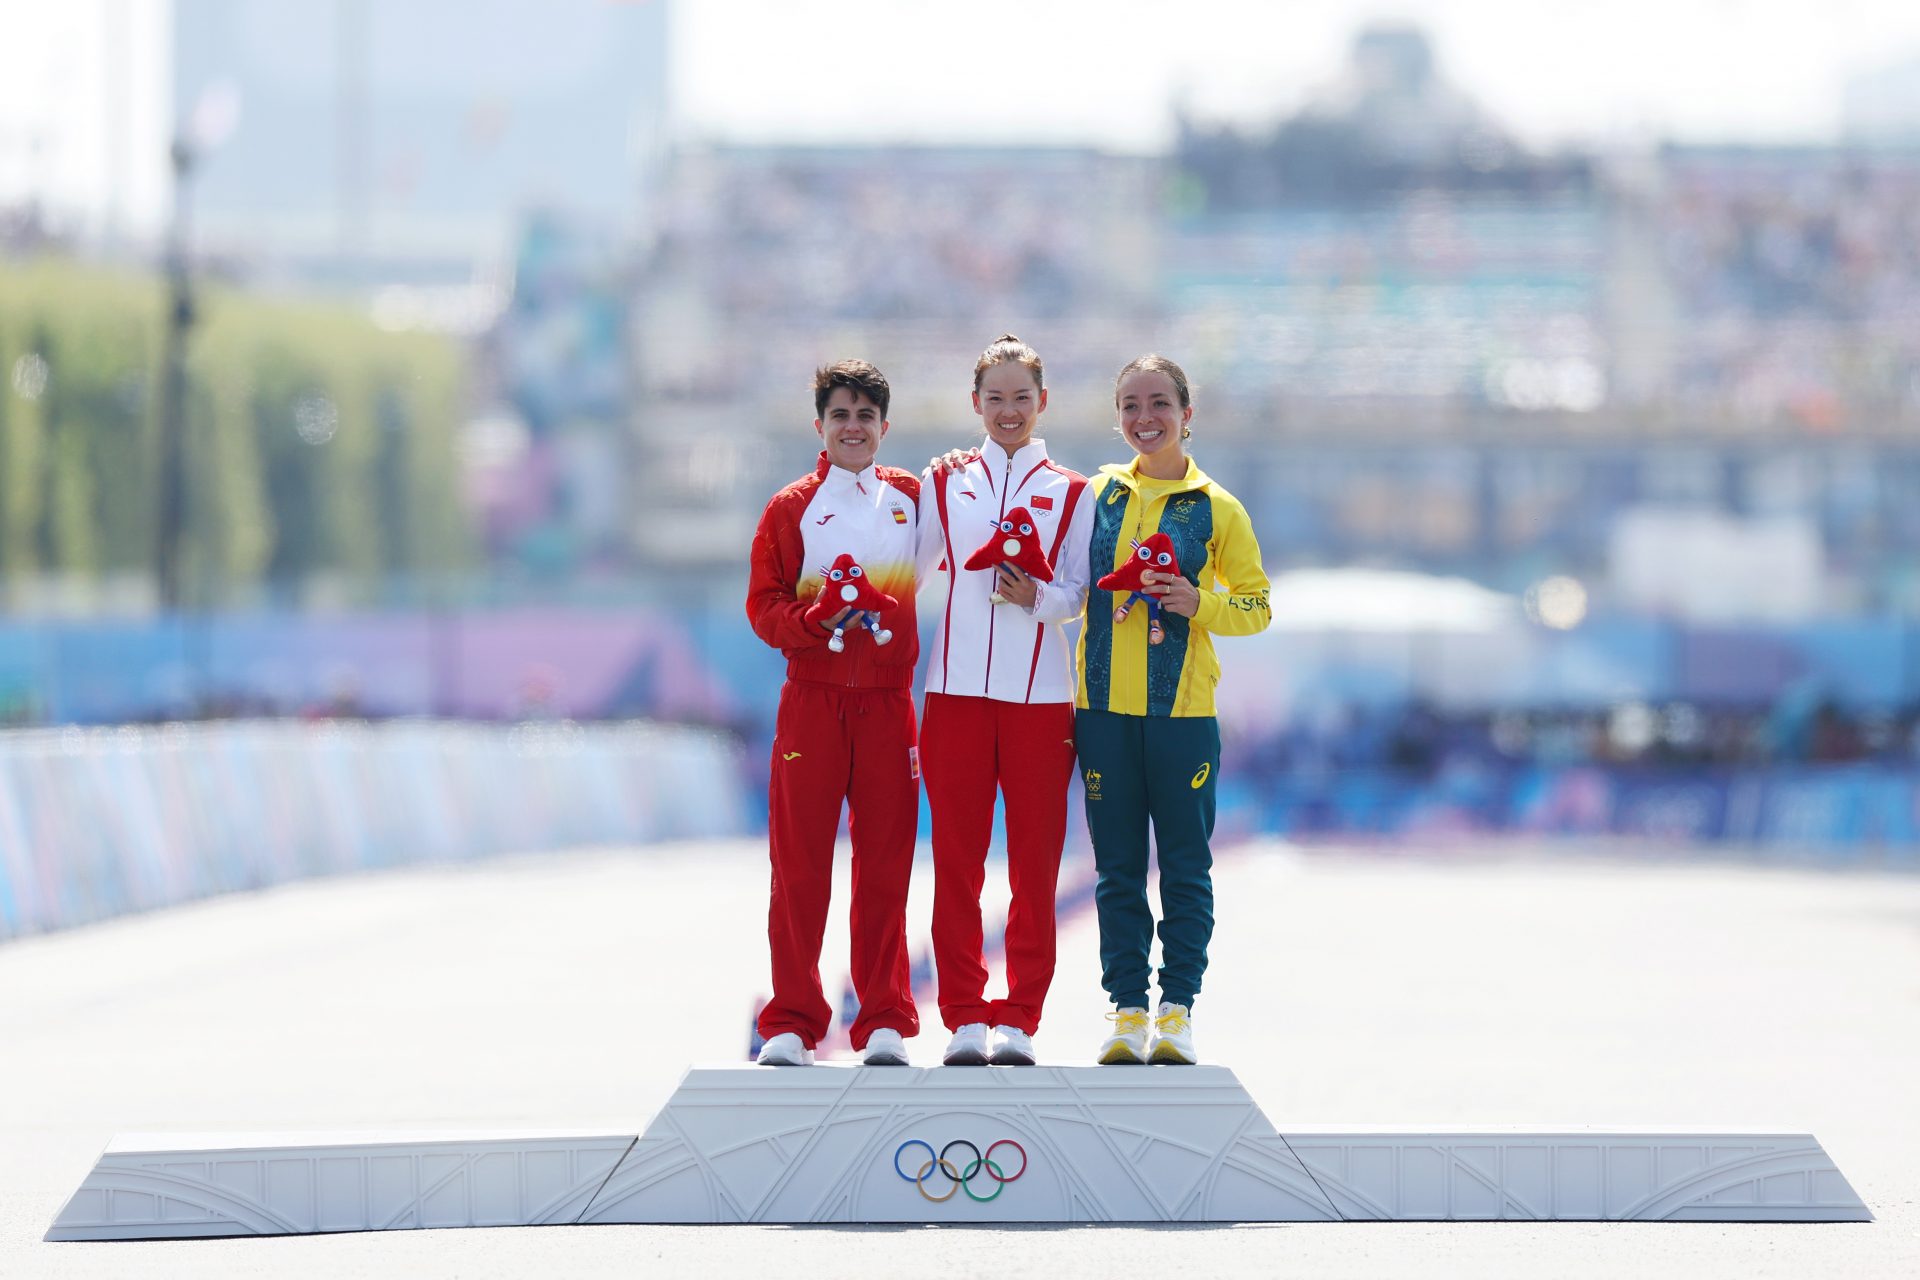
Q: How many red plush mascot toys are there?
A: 3